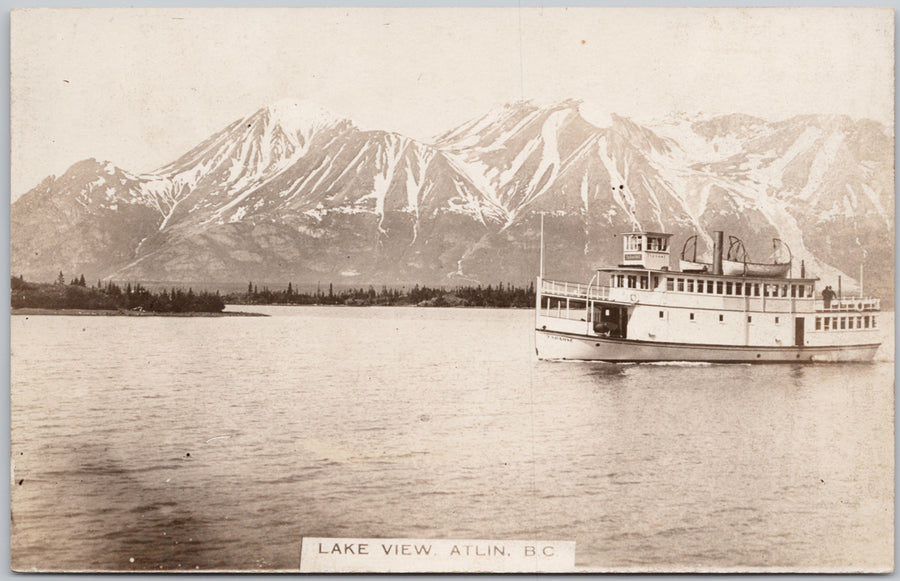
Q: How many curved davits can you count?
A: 4